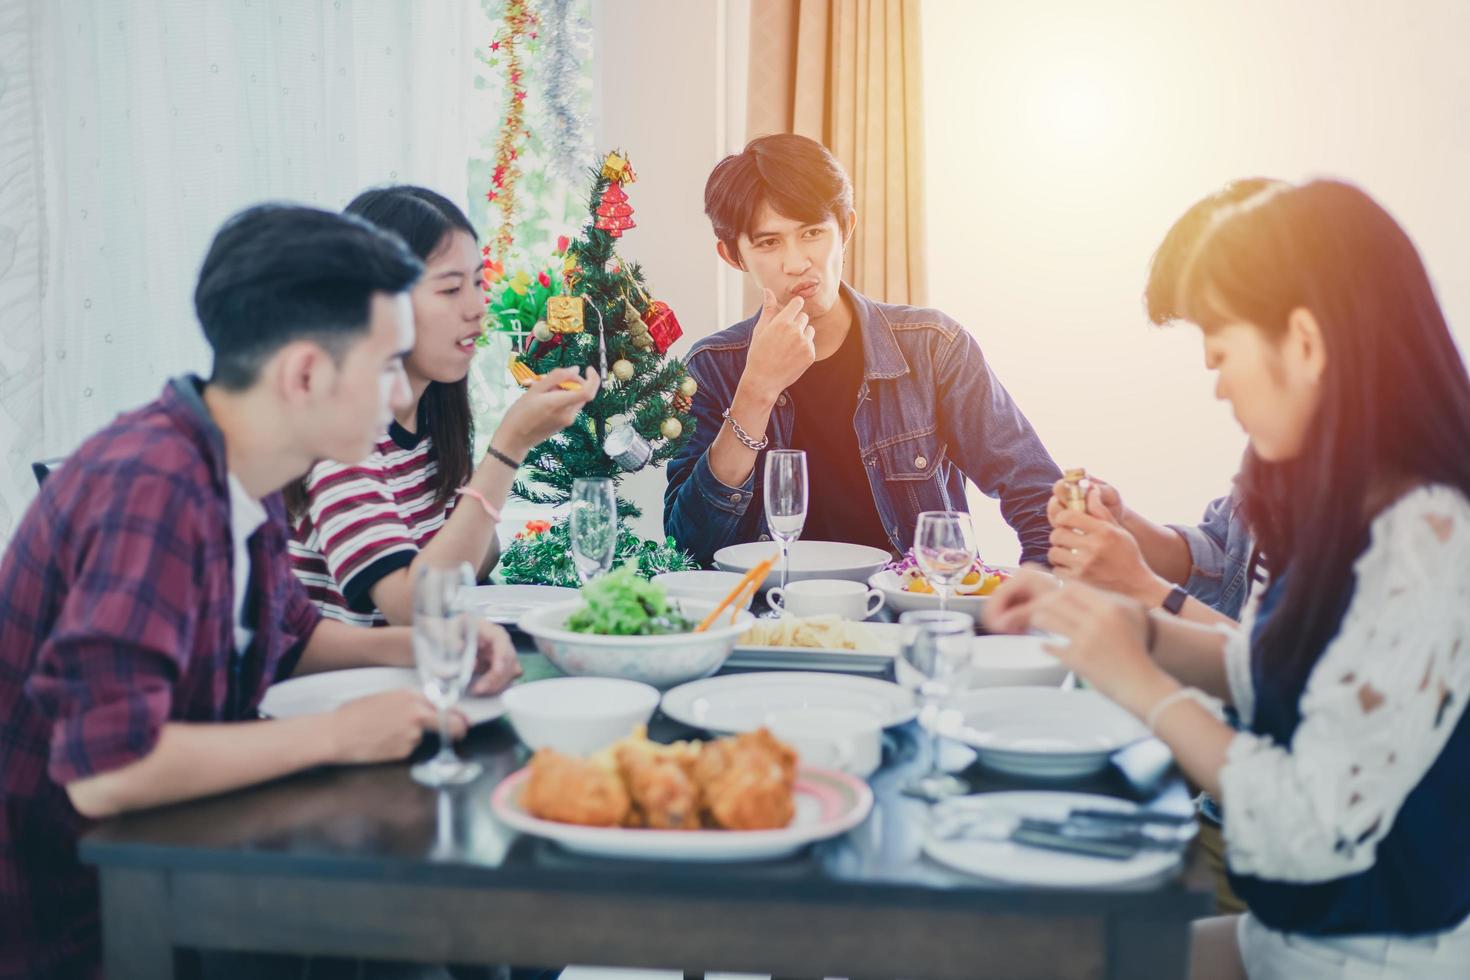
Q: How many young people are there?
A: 5